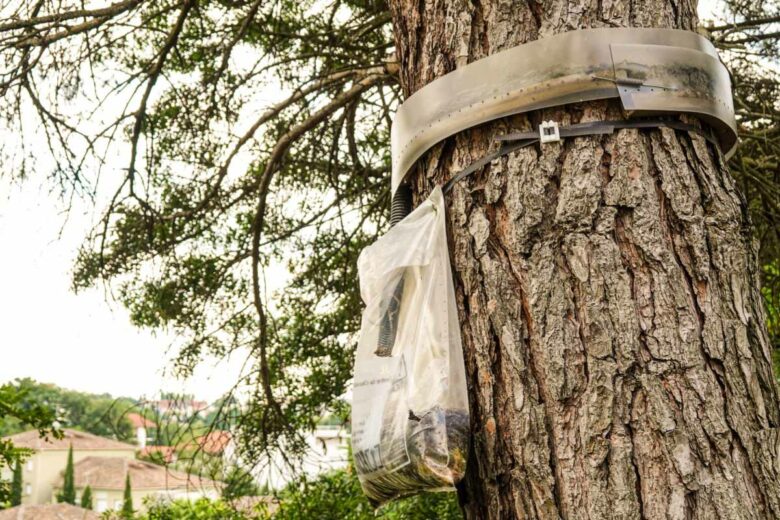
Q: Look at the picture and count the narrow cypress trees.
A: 4